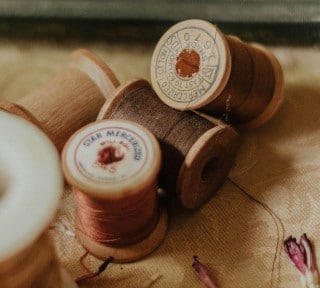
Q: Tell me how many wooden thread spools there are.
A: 5